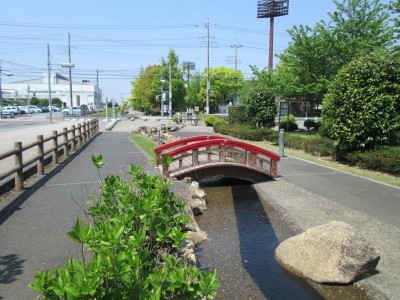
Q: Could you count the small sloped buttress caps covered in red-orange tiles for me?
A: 0